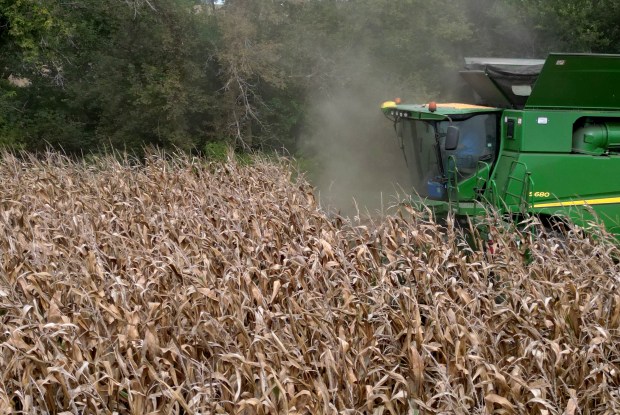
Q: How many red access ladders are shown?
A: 0